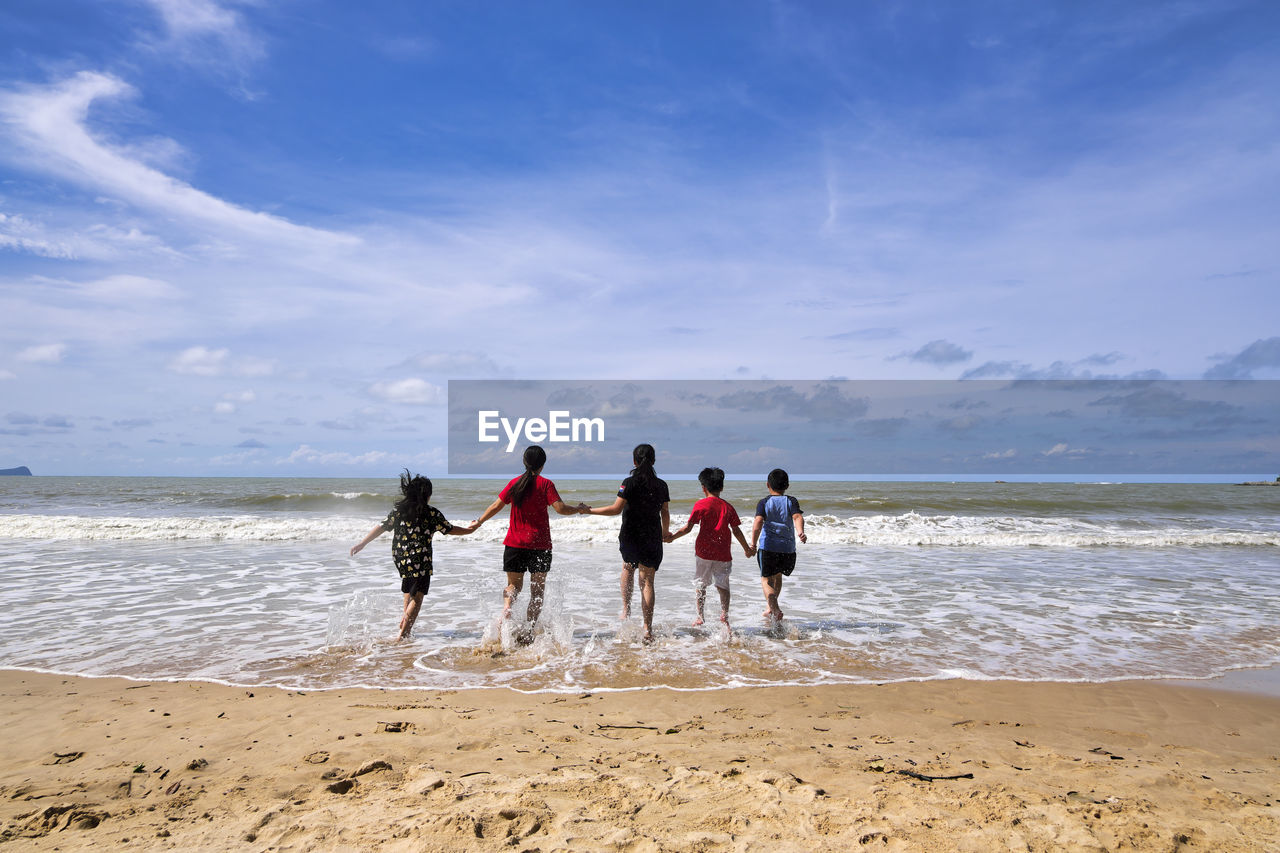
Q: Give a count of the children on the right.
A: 2